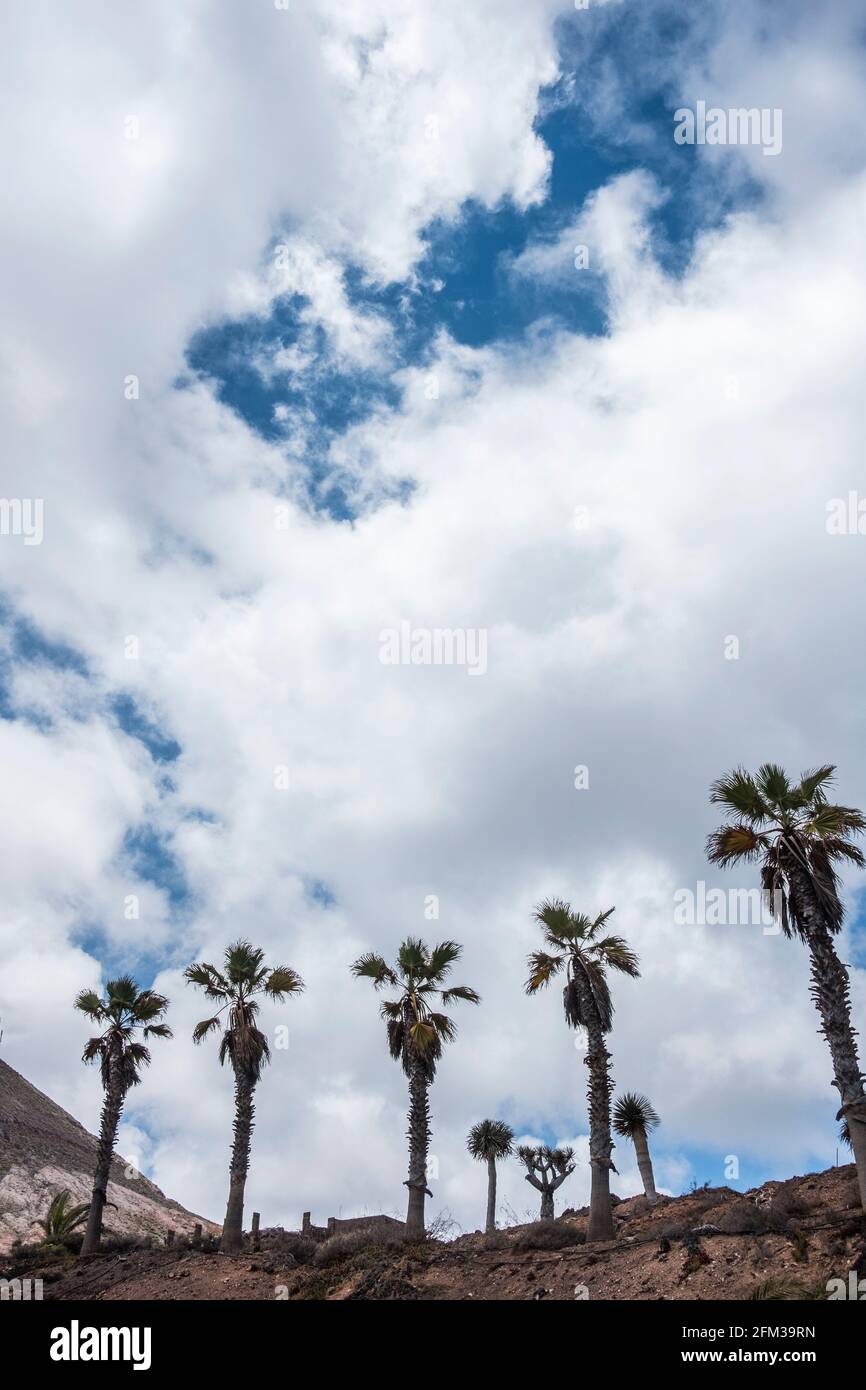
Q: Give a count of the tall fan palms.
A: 5